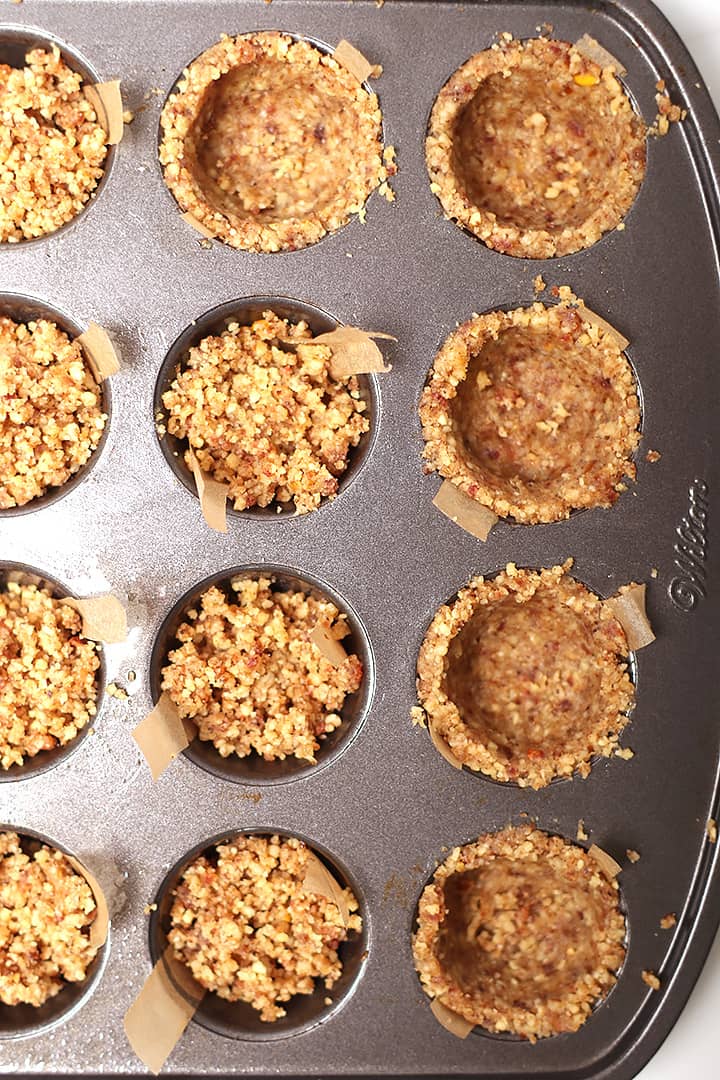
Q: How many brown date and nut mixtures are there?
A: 12